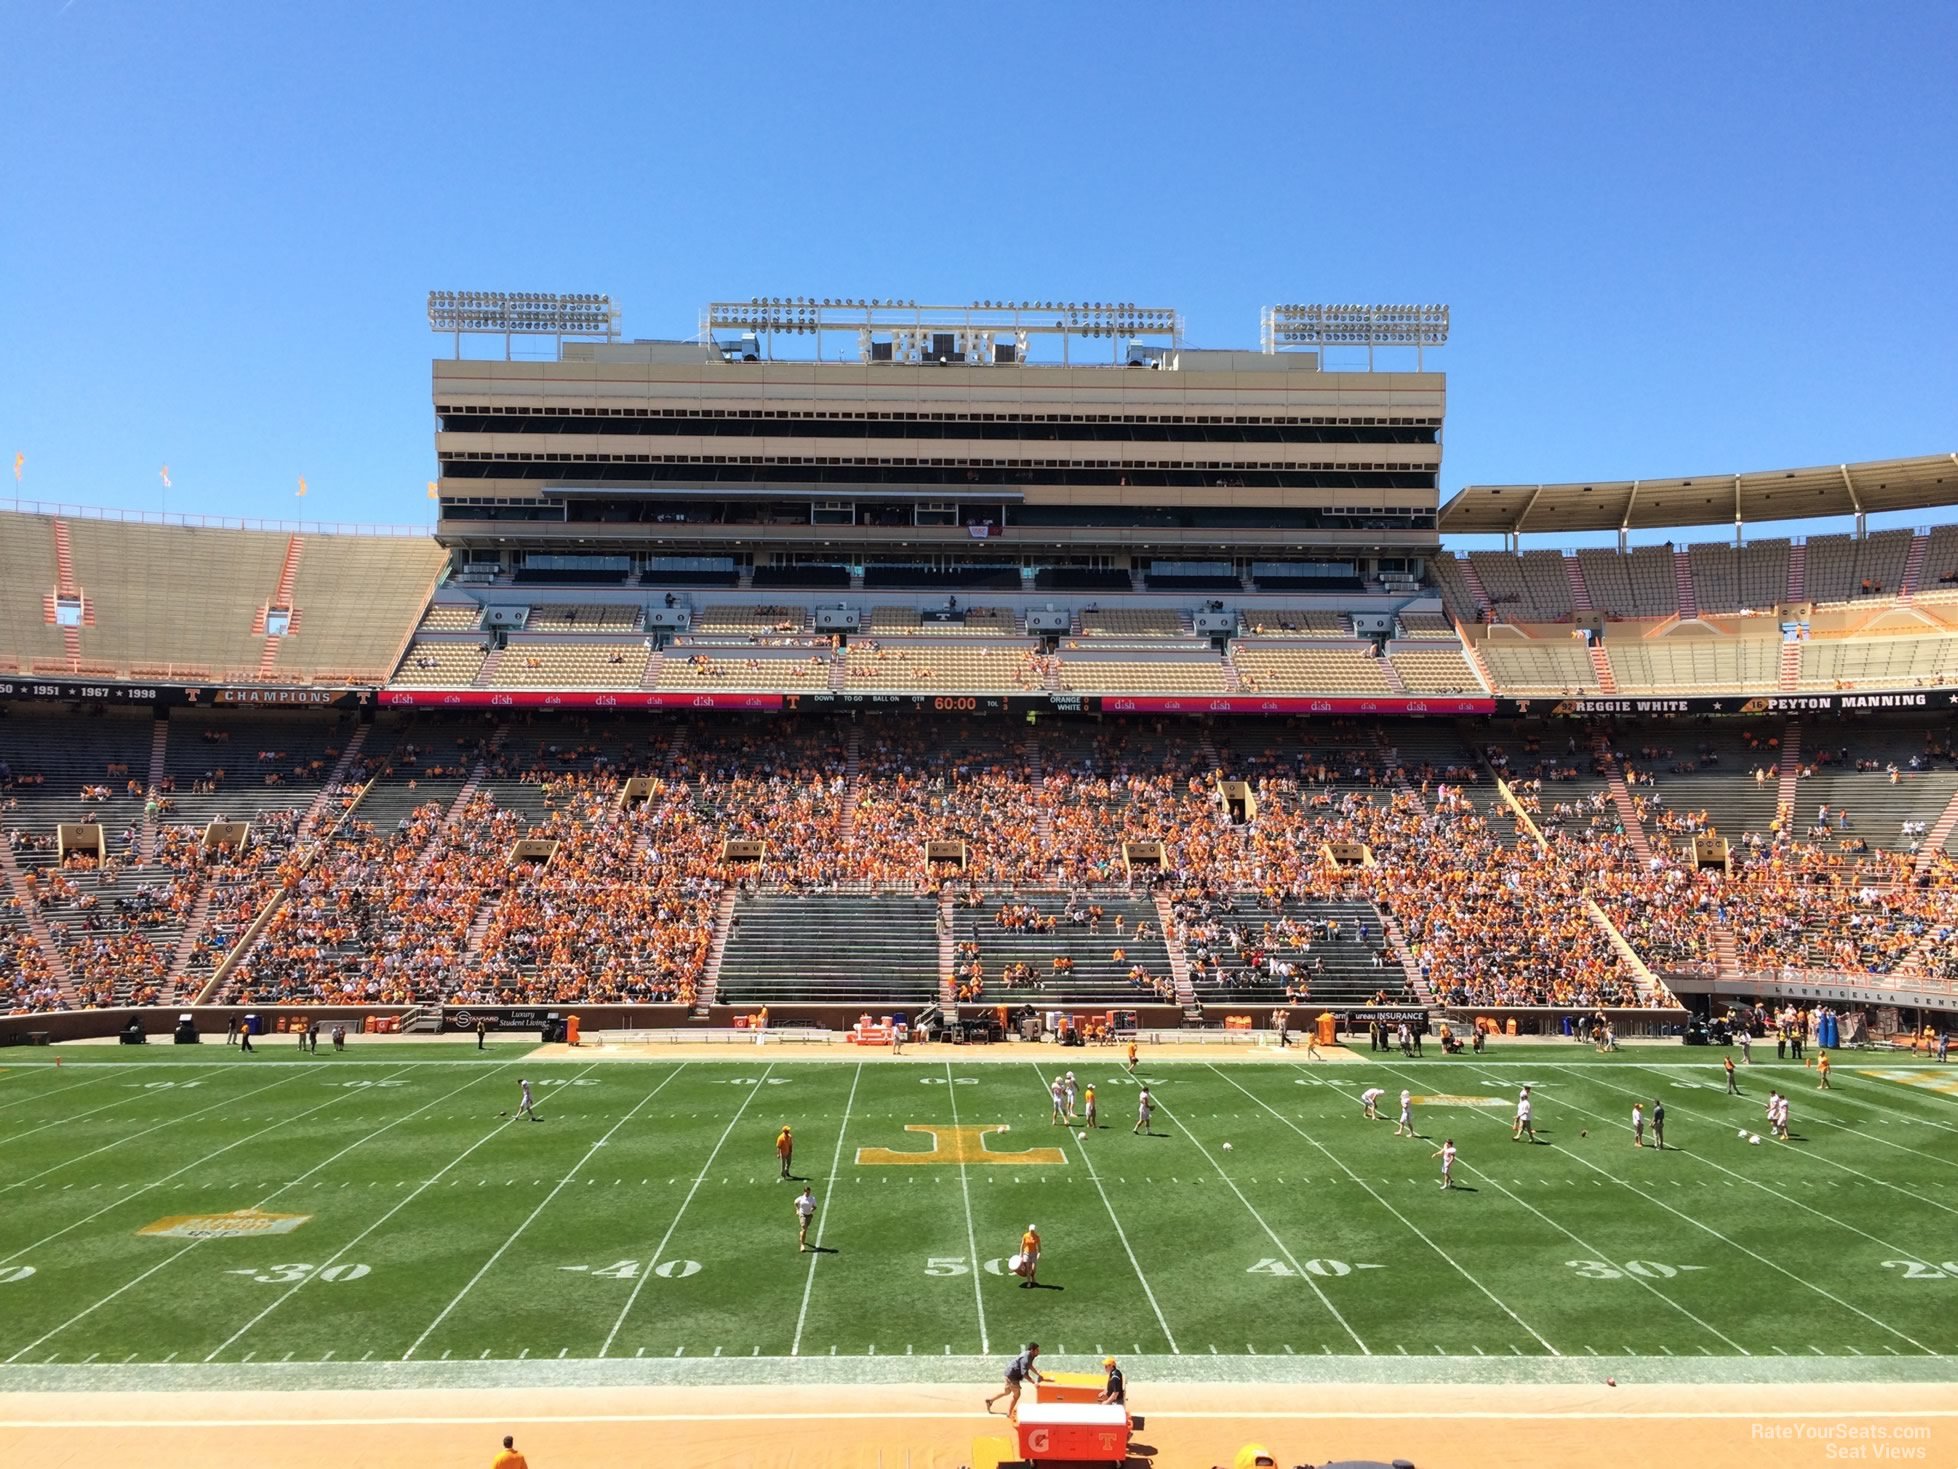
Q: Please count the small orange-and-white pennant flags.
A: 4